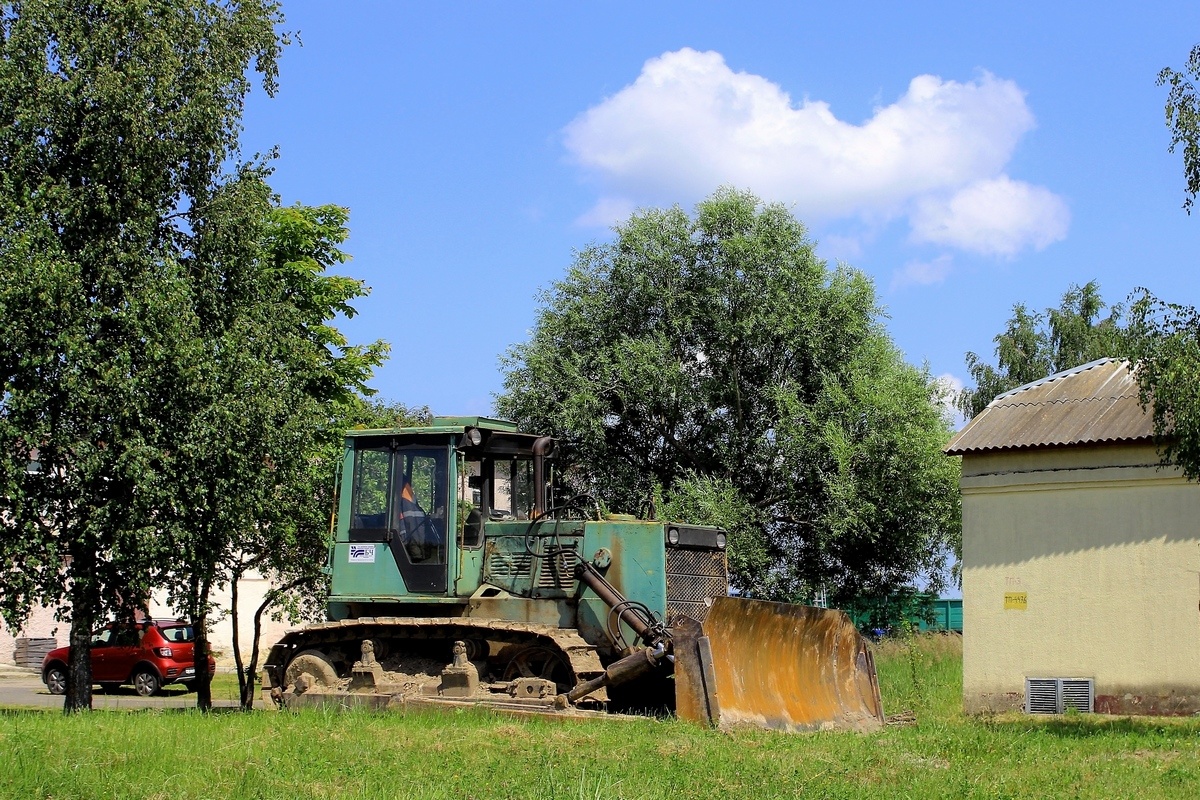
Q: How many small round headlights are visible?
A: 3